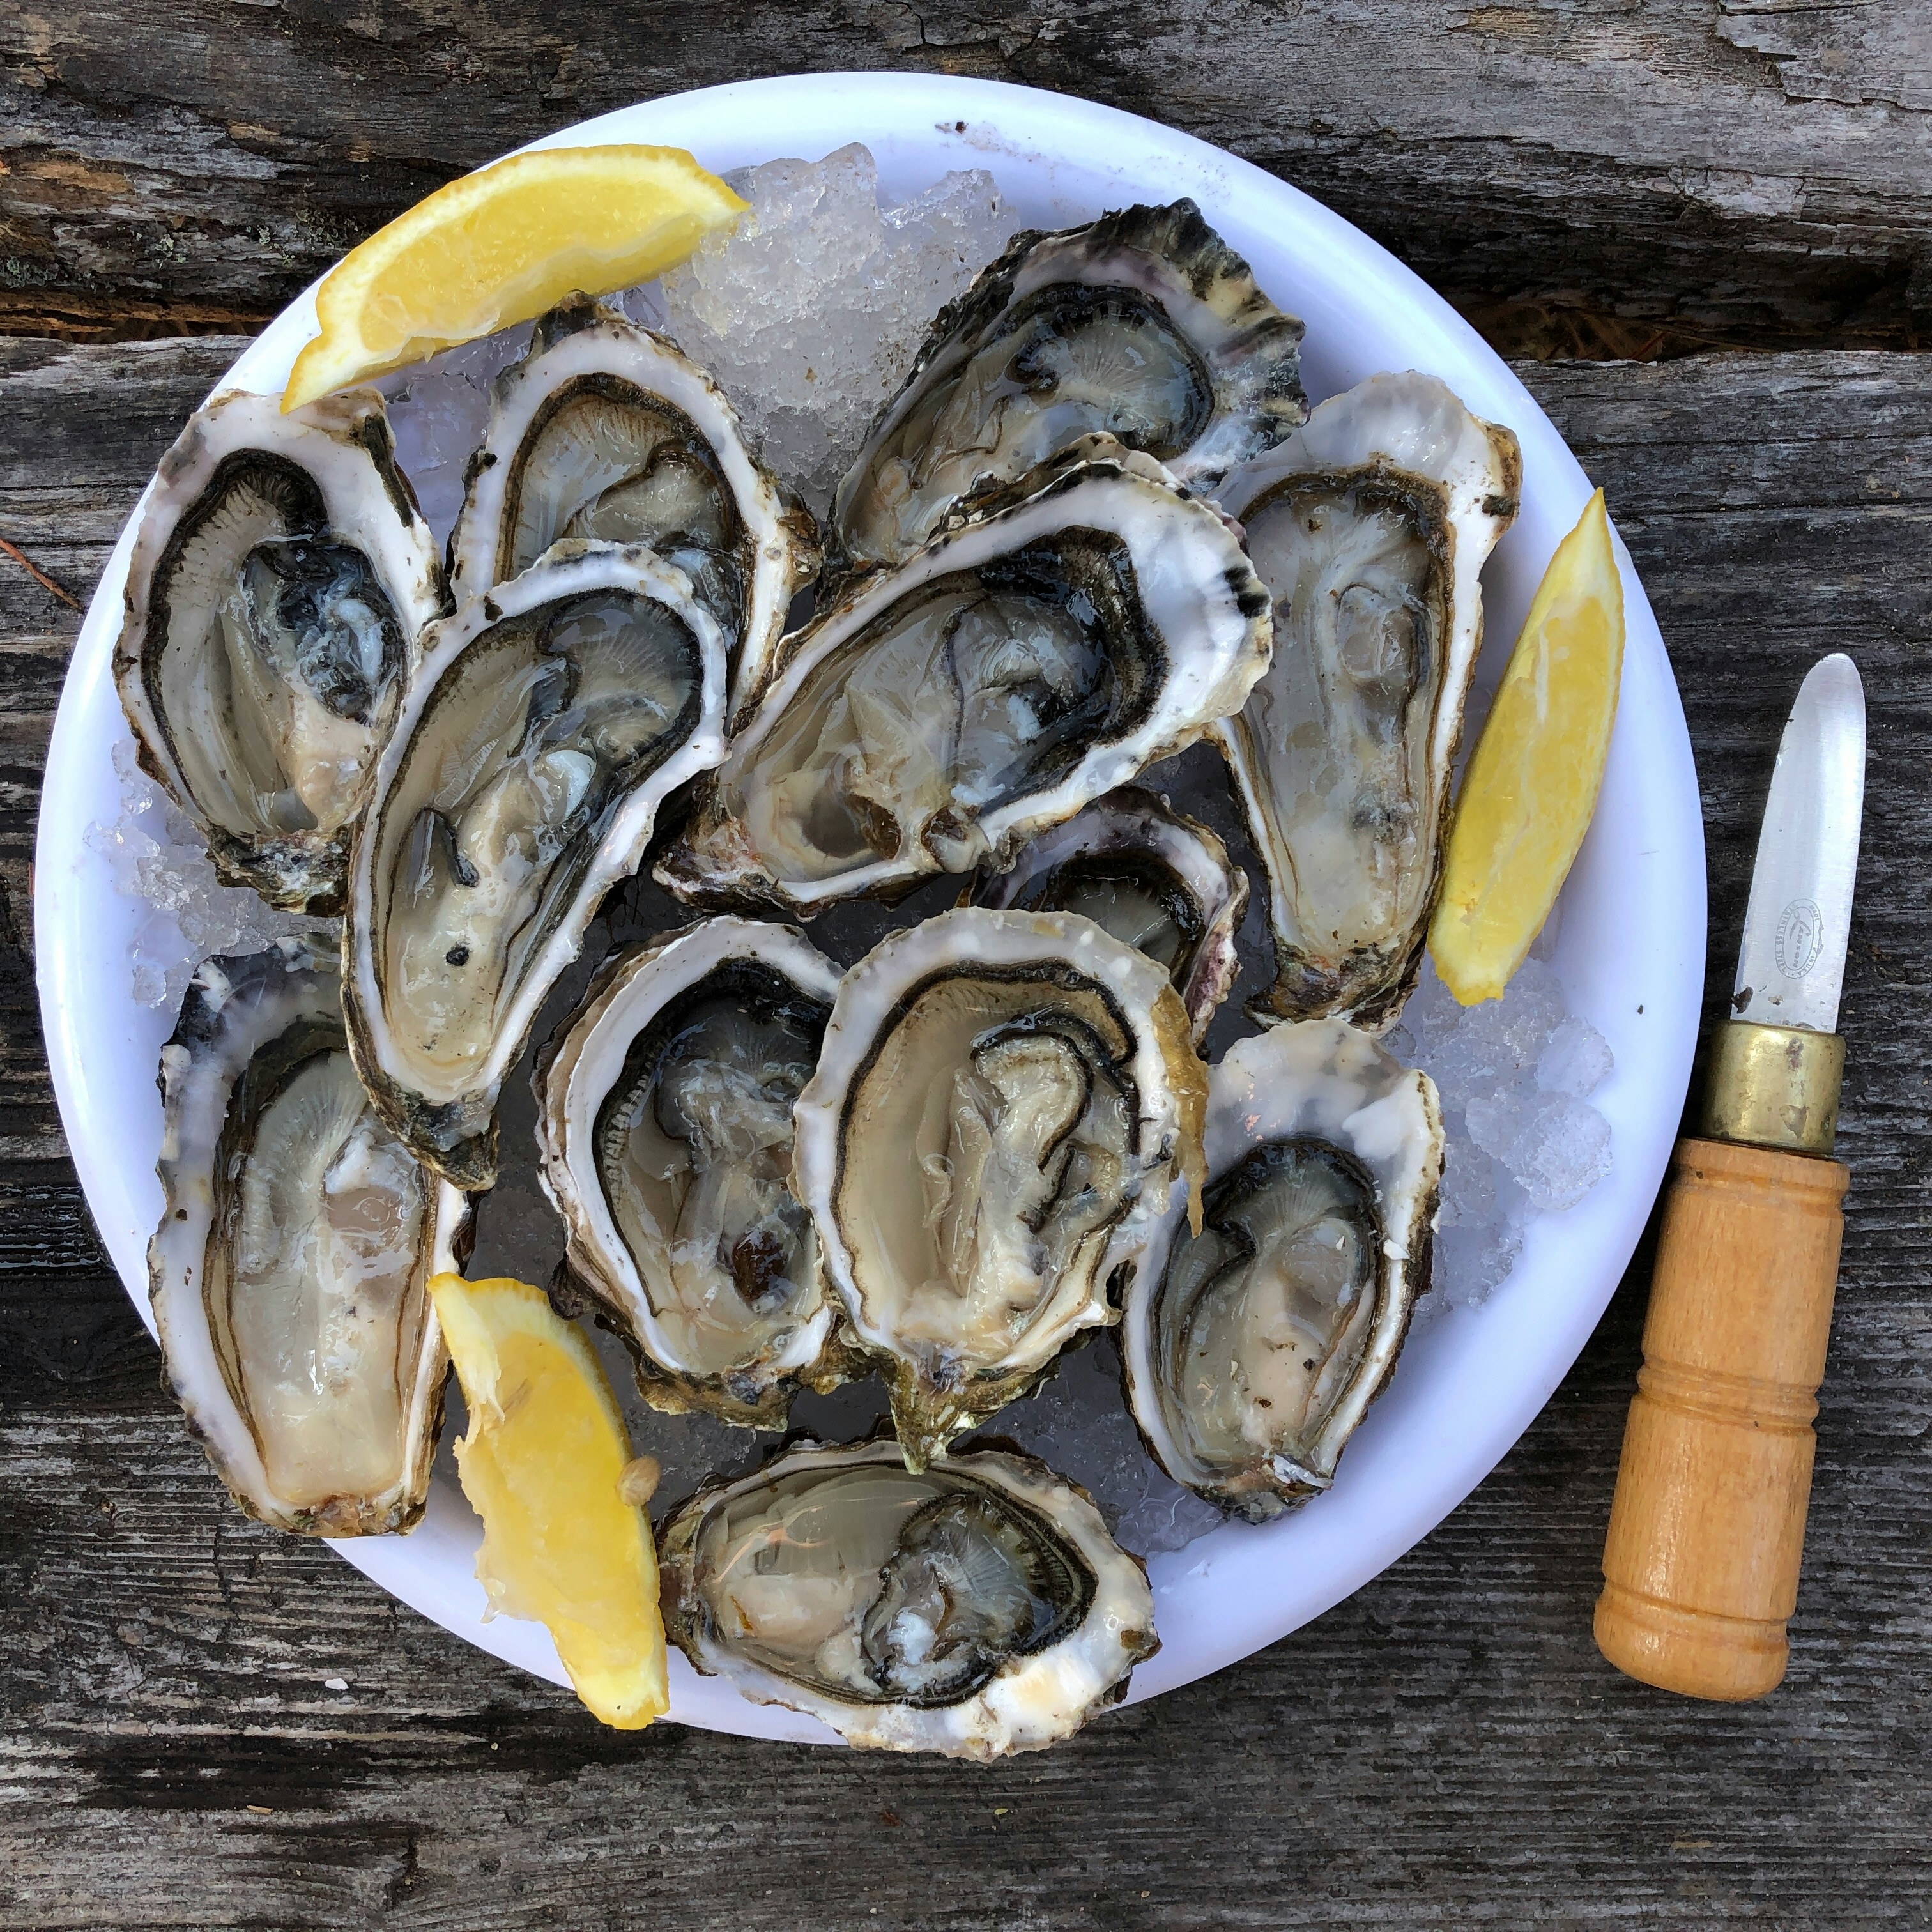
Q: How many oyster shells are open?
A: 12